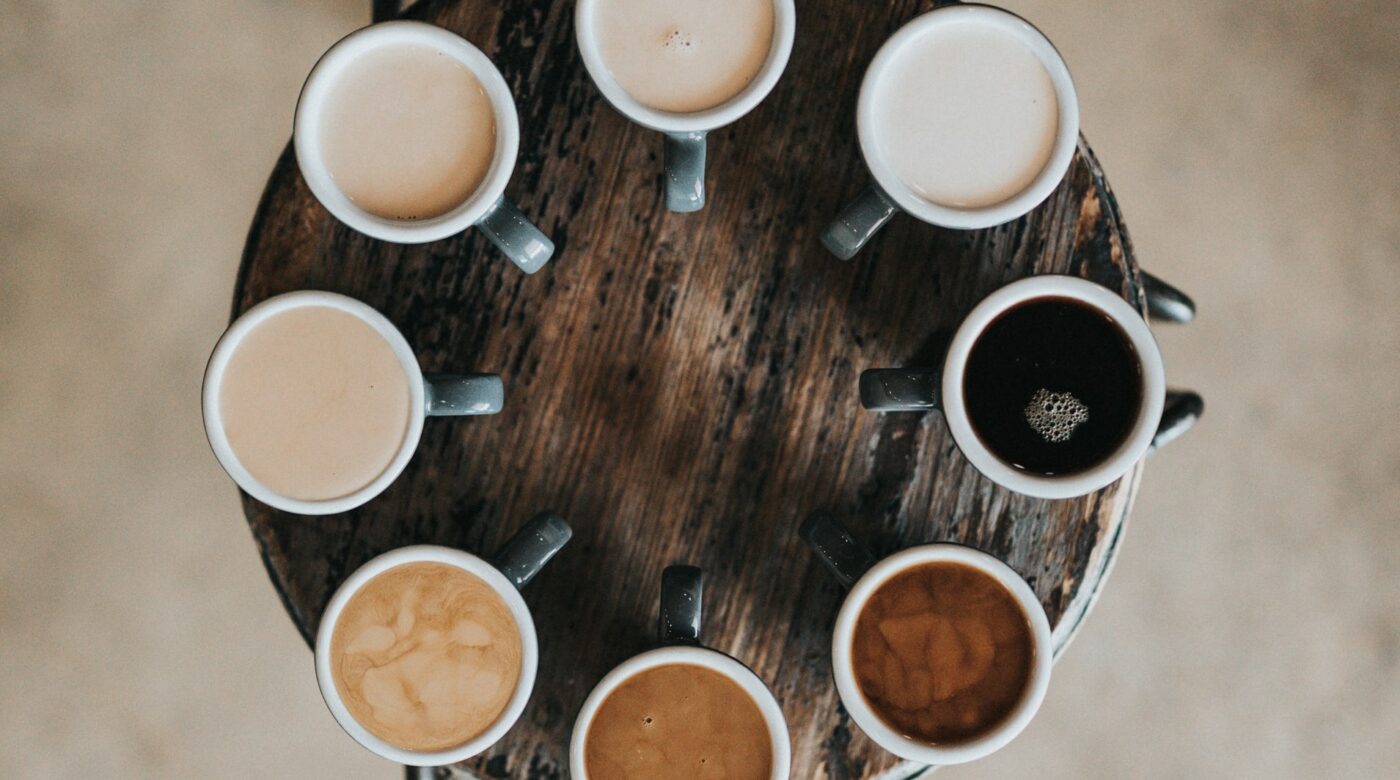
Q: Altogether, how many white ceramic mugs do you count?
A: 8